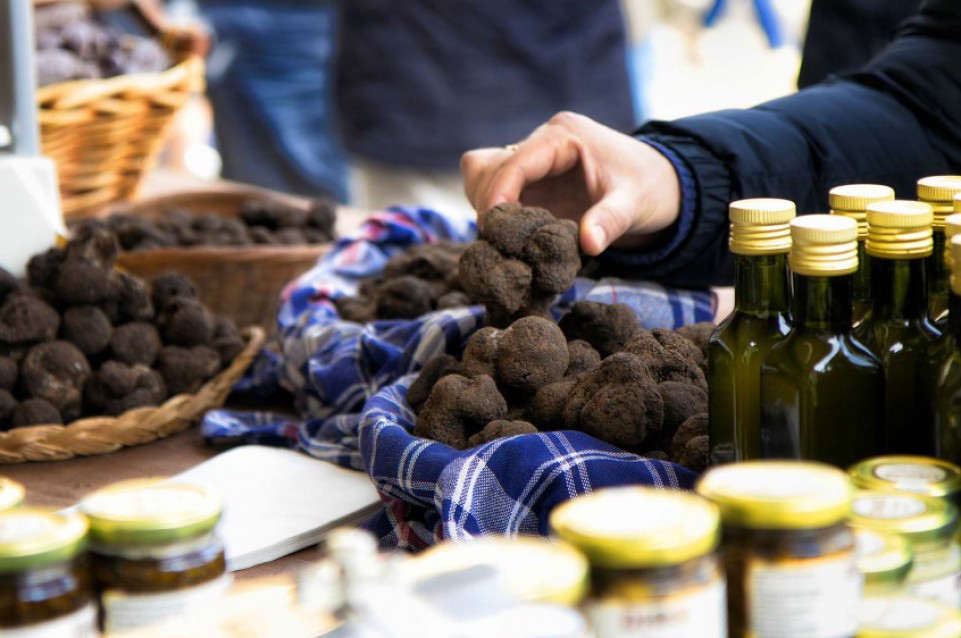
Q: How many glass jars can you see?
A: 10